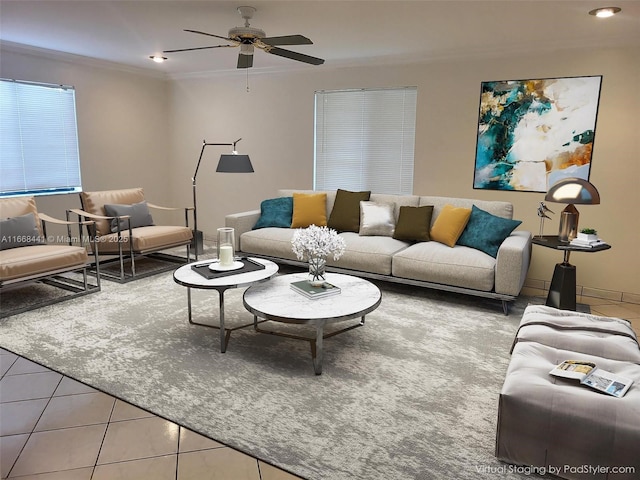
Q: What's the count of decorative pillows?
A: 9